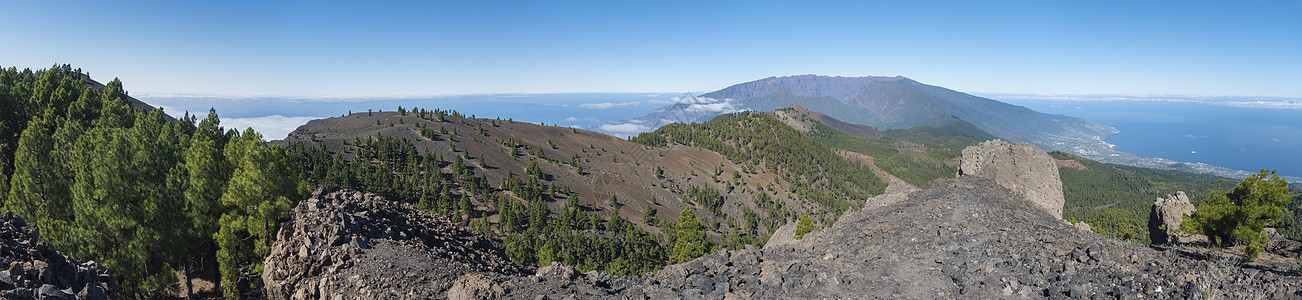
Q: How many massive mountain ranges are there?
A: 1